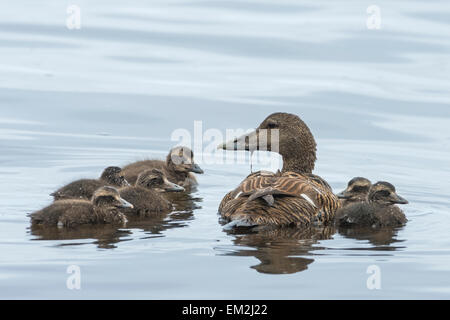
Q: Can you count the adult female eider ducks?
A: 1